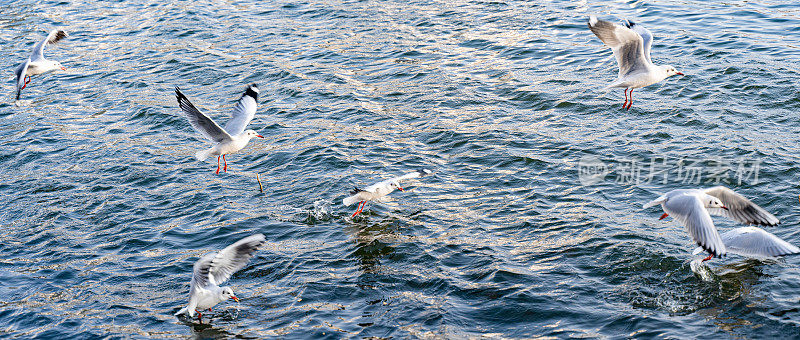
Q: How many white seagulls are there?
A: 7